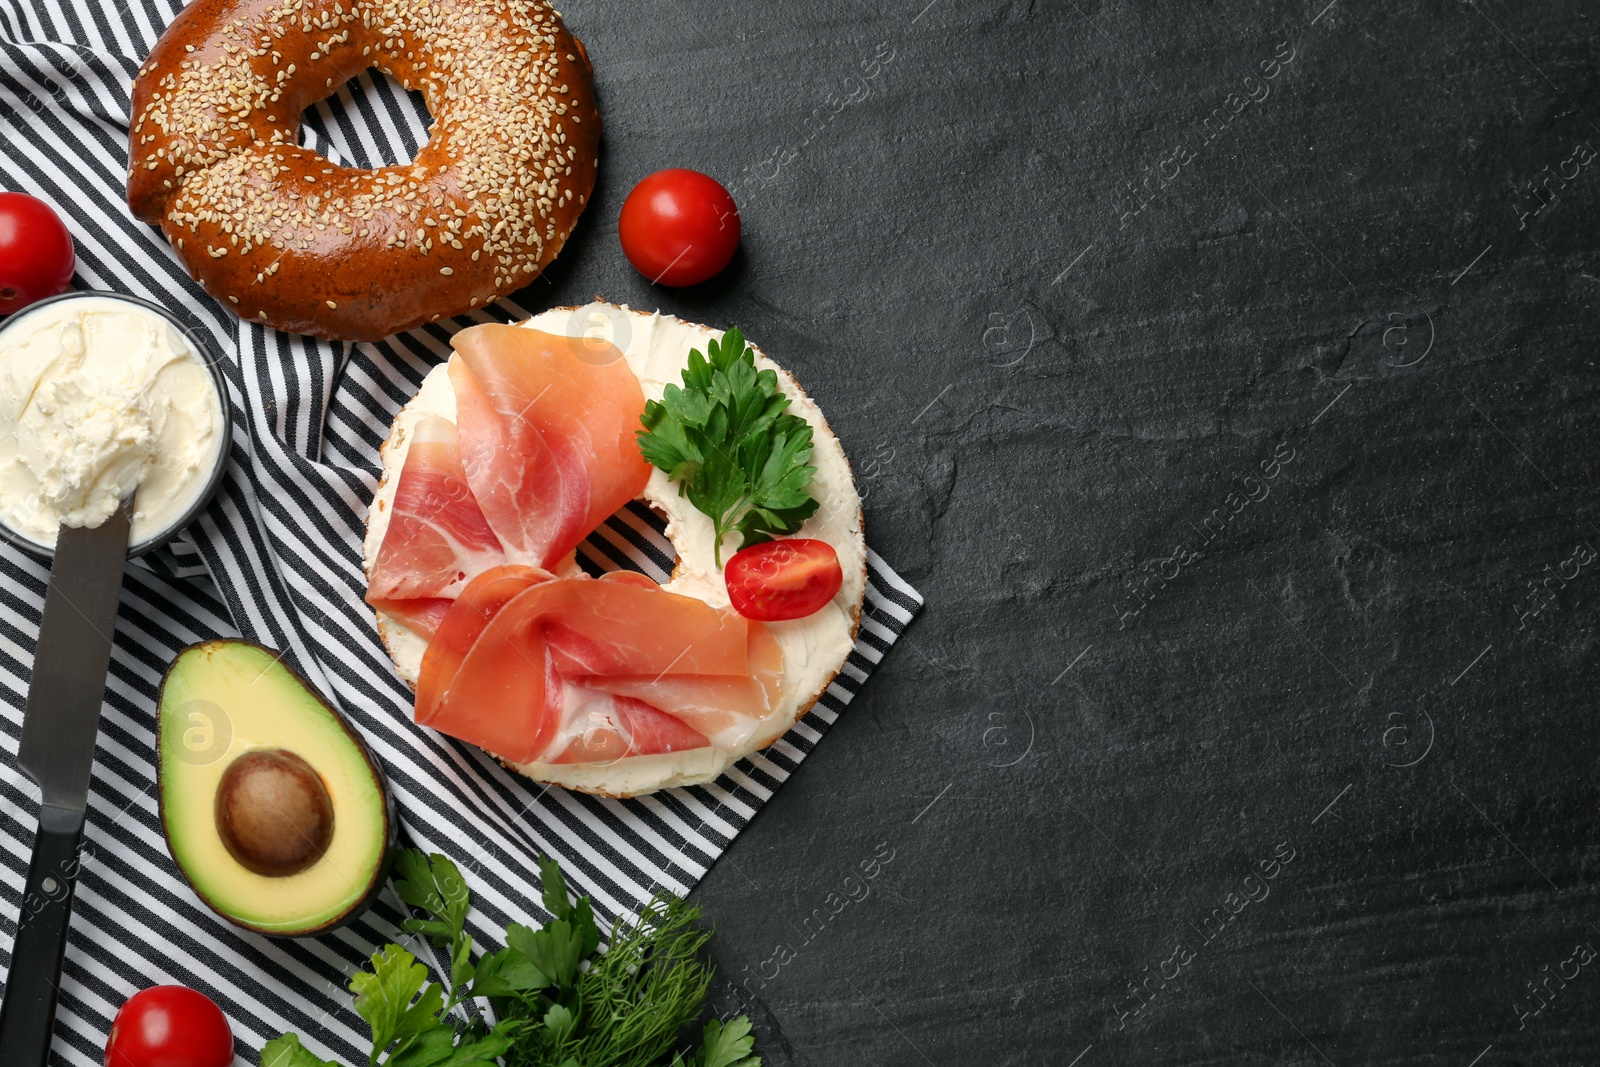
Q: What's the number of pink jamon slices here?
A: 2